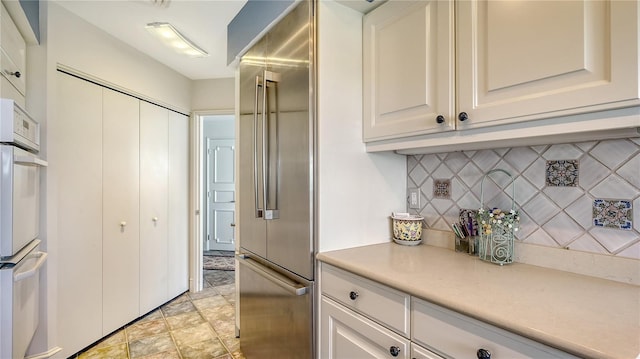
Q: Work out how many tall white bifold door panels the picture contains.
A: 4